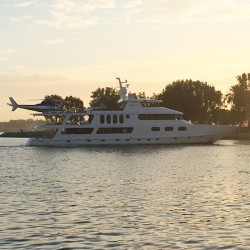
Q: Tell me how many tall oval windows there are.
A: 4